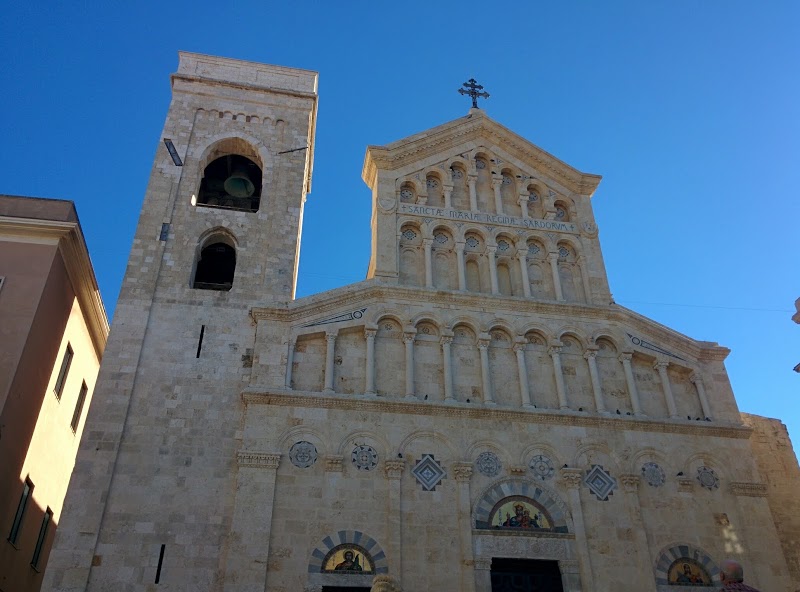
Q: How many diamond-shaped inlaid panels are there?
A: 2